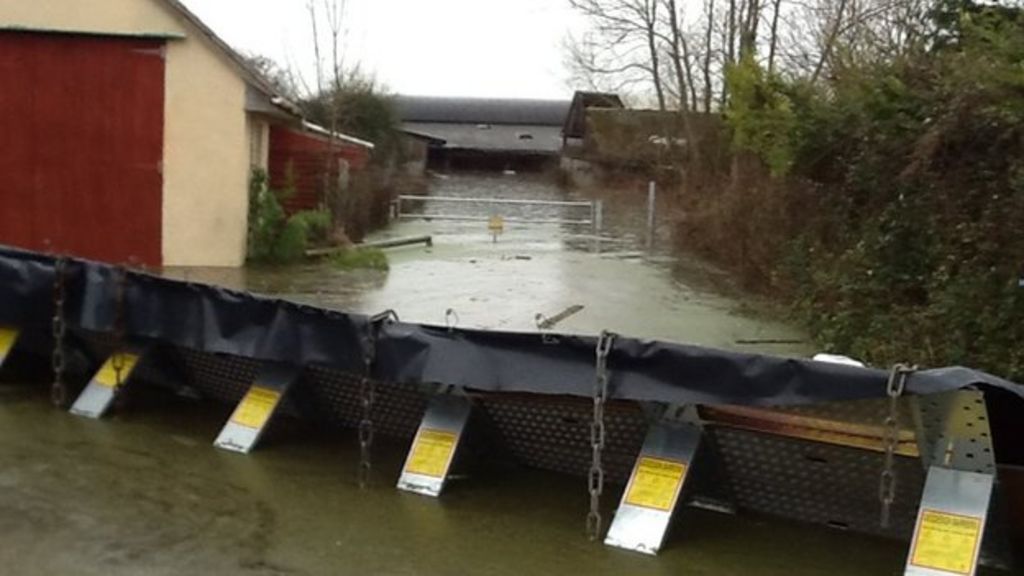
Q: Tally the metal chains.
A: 5